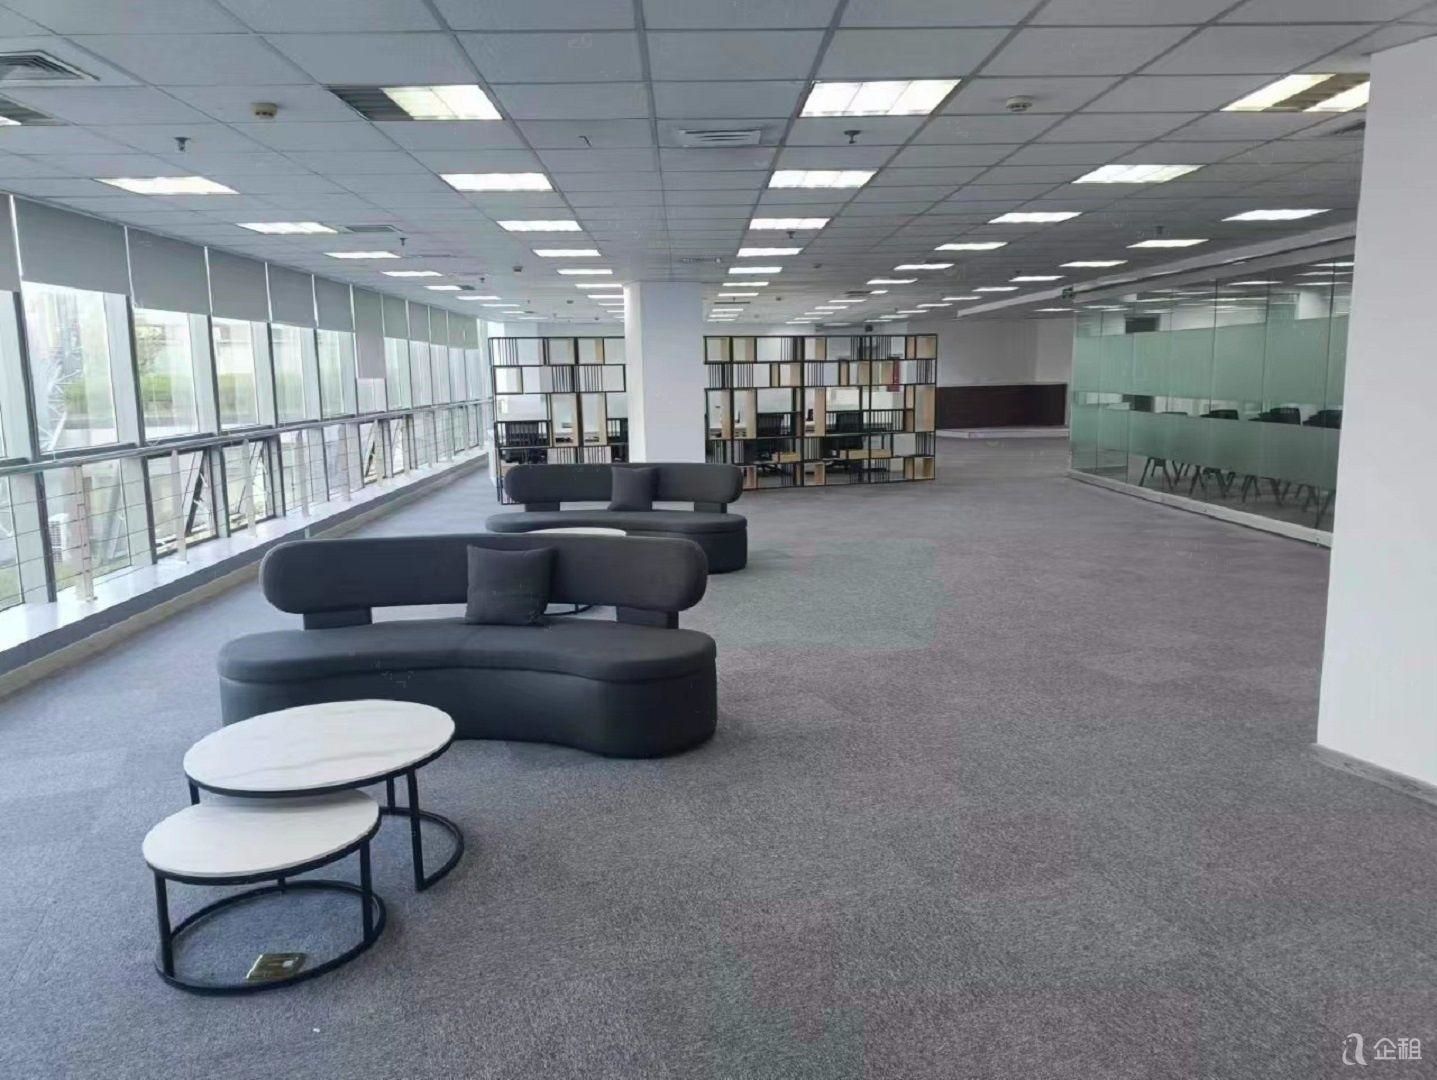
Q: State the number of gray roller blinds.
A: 12